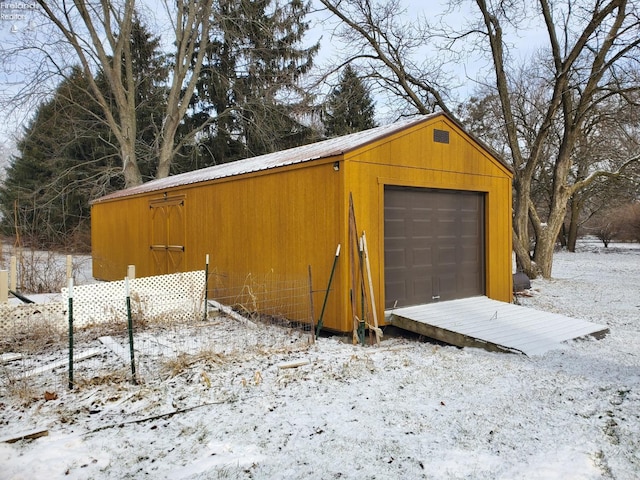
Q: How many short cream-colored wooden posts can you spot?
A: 4